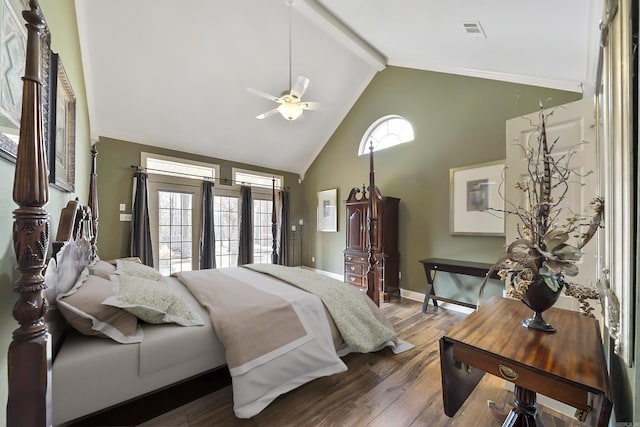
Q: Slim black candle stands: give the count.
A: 2